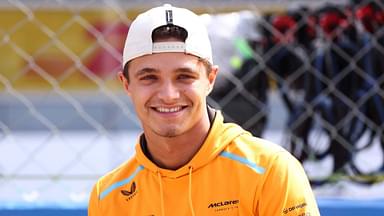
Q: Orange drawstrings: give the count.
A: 2